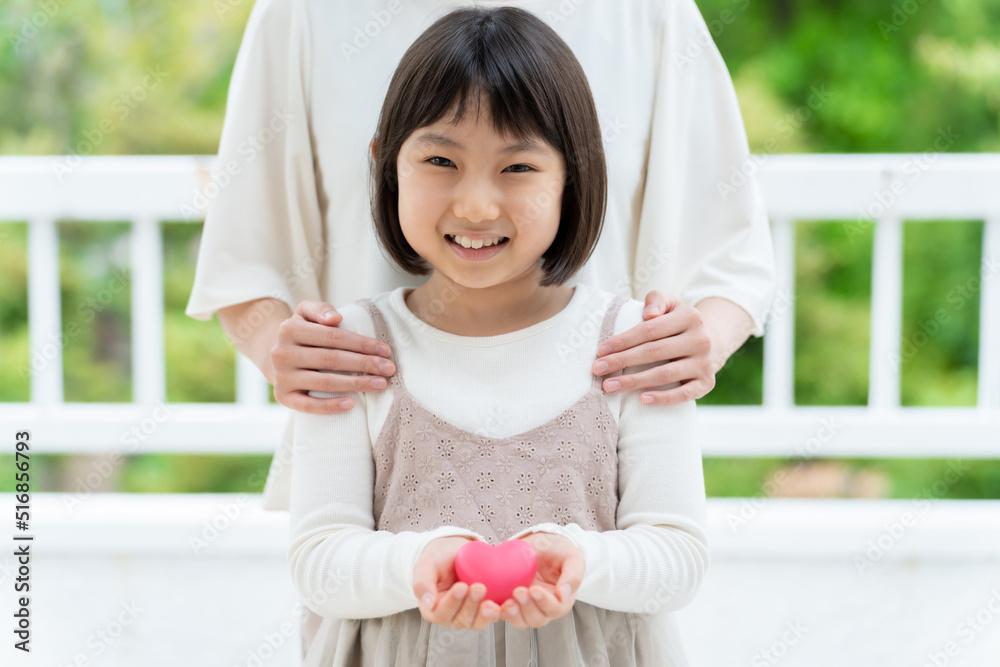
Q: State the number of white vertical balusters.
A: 6